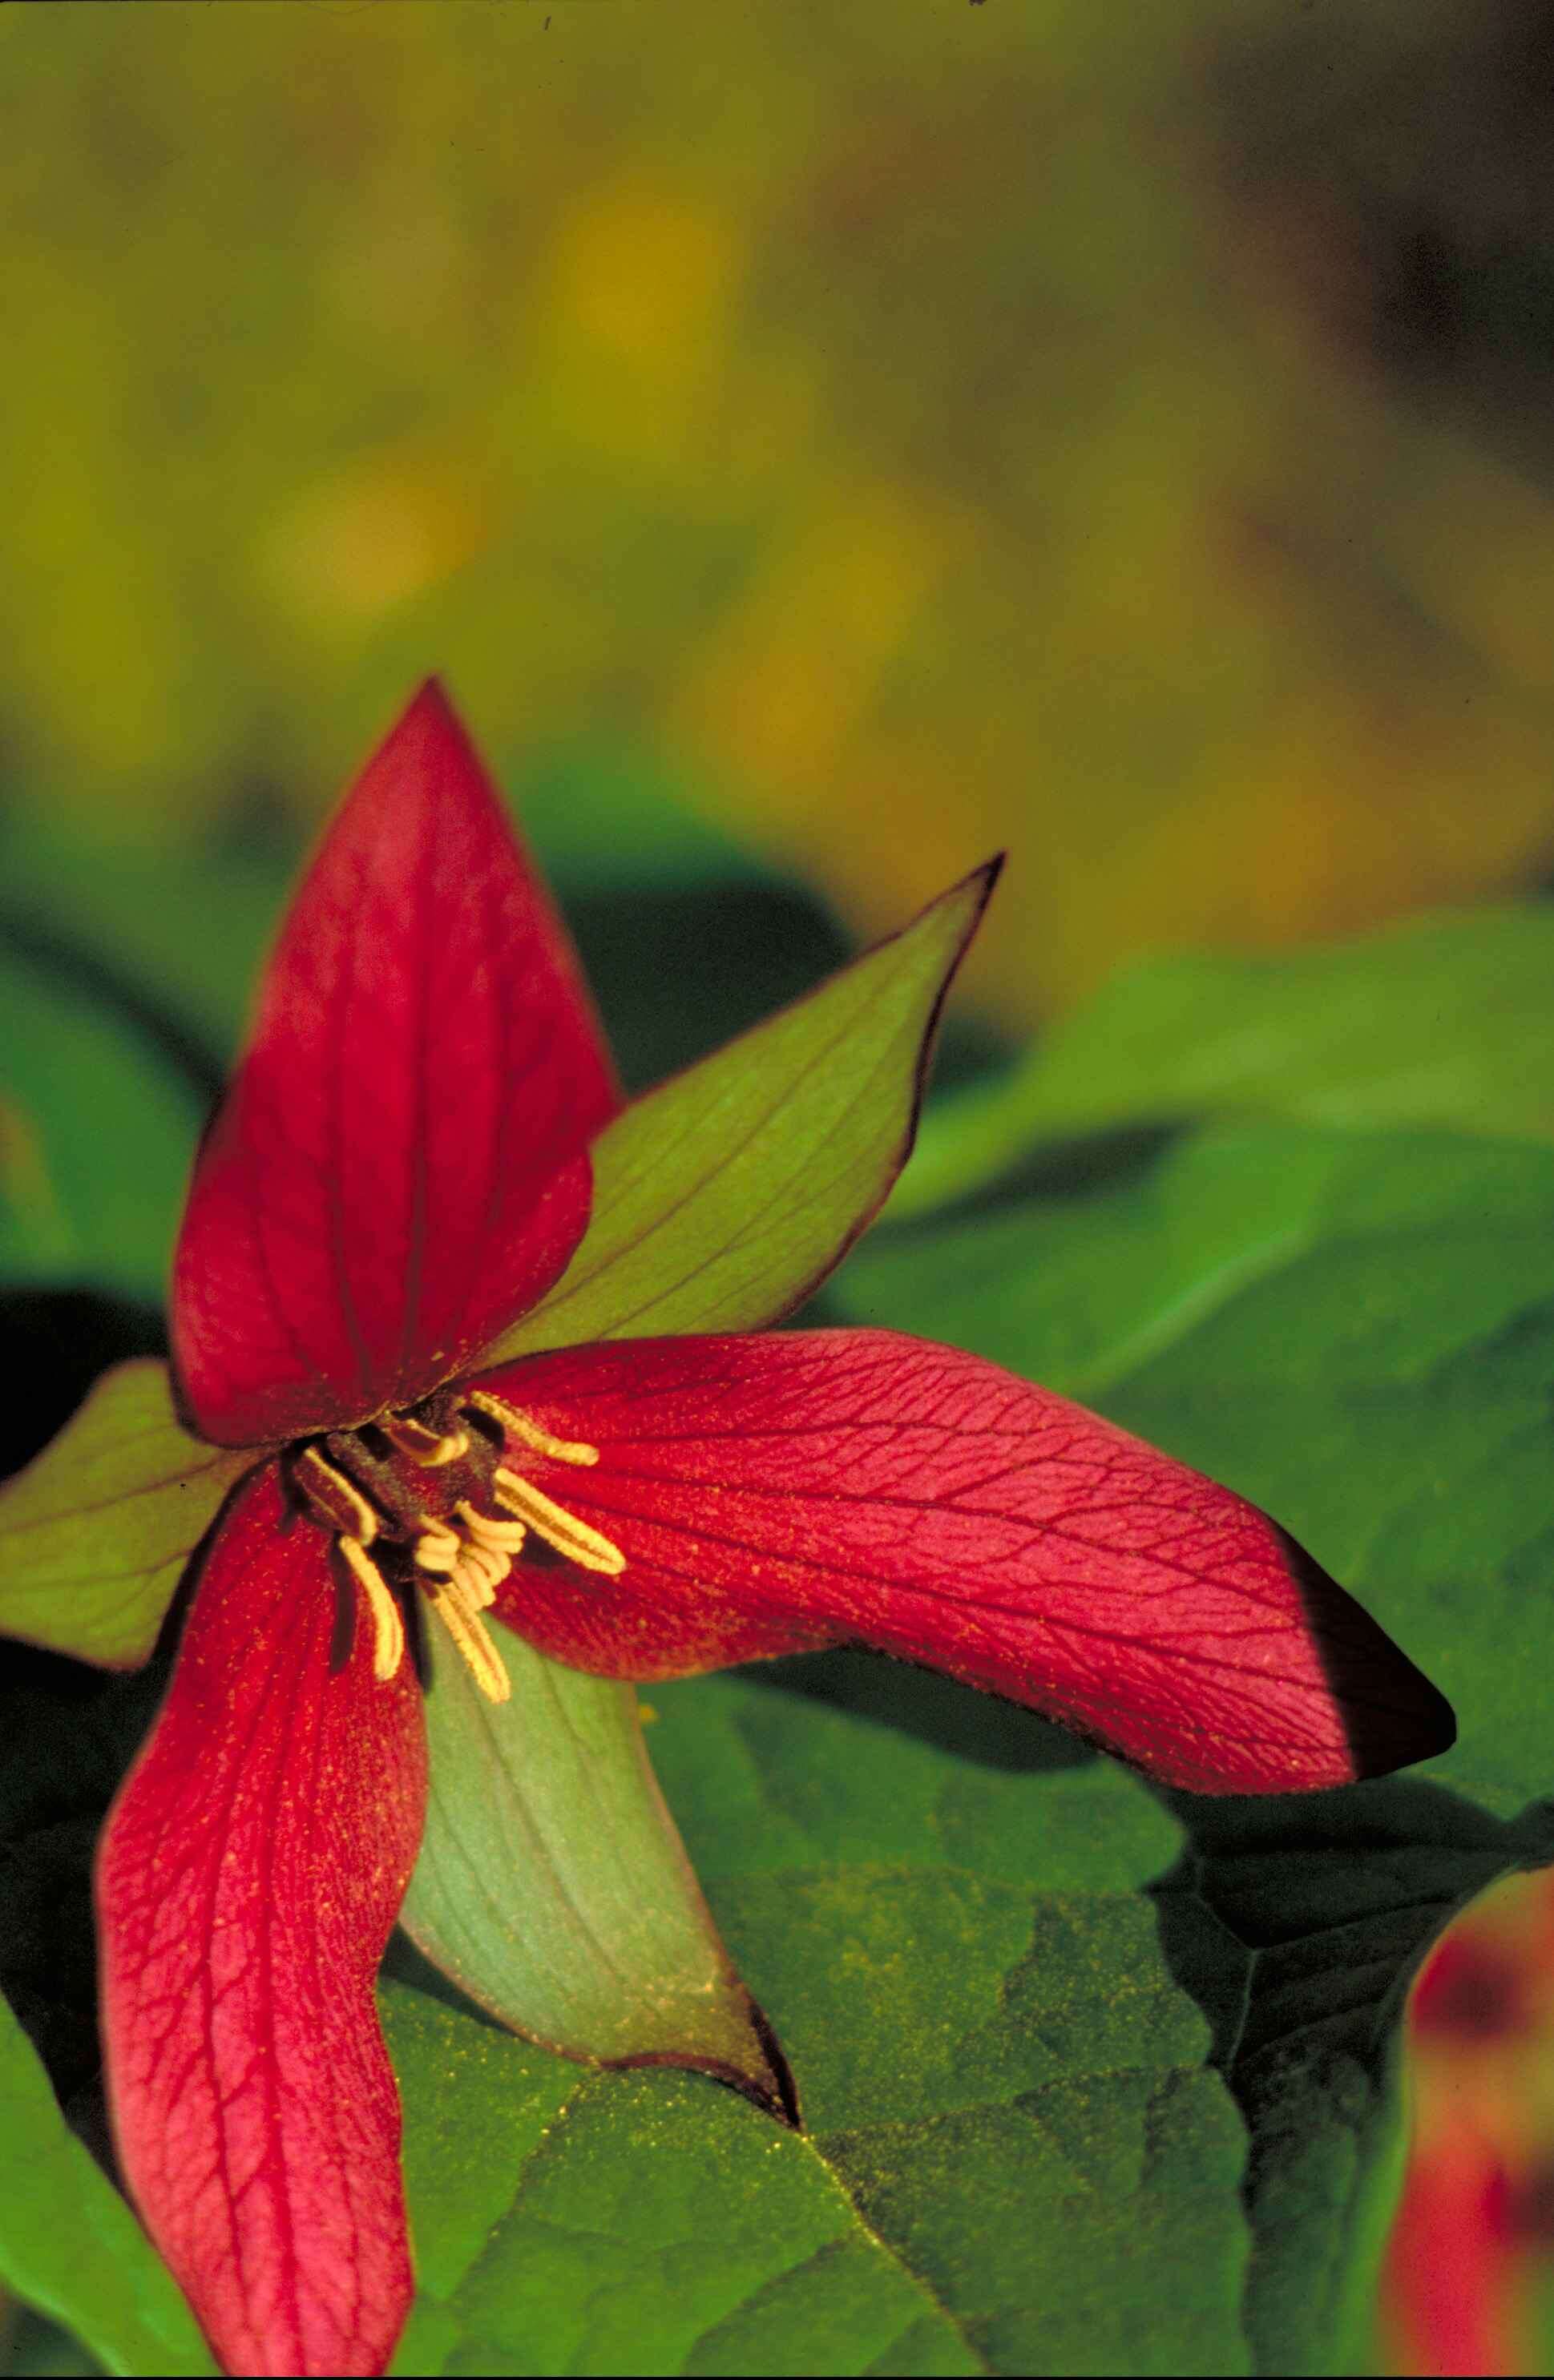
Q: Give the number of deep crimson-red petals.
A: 3